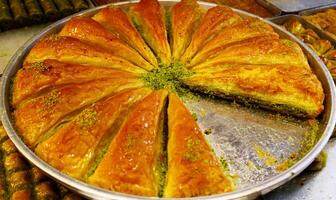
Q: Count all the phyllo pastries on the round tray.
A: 14